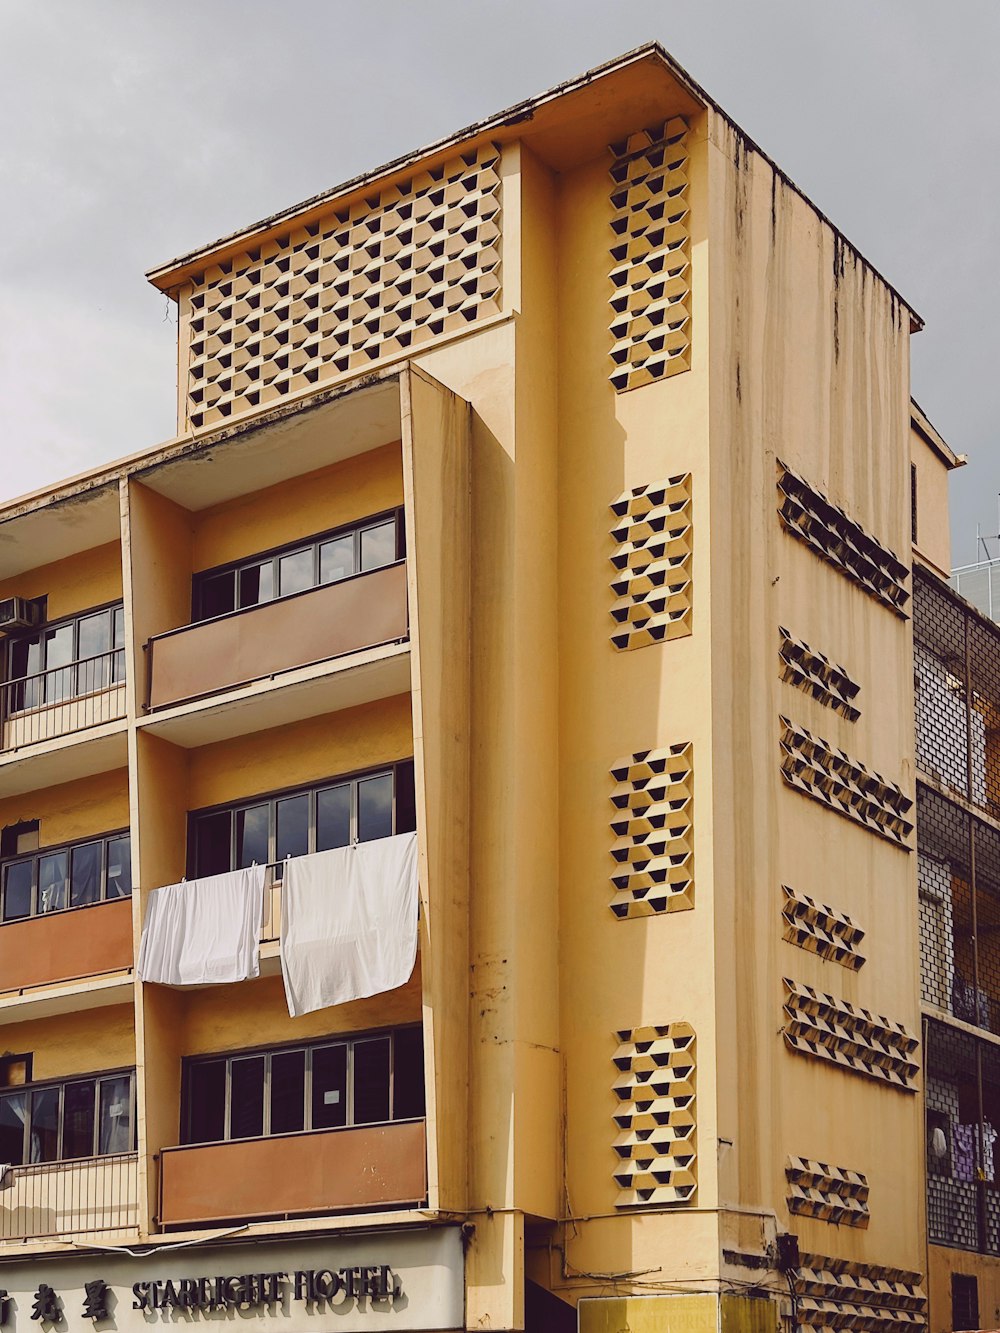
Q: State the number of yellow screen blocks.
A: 12